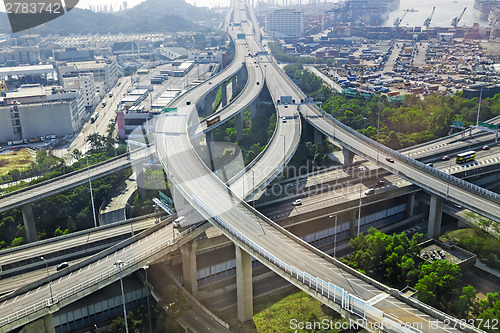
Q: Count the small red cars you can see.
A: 3